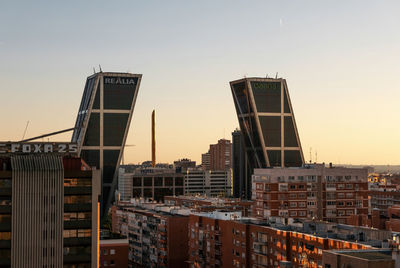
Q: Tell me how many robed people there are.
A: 0